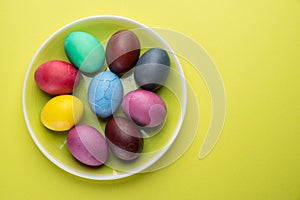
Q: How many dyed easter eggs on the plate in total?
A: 9